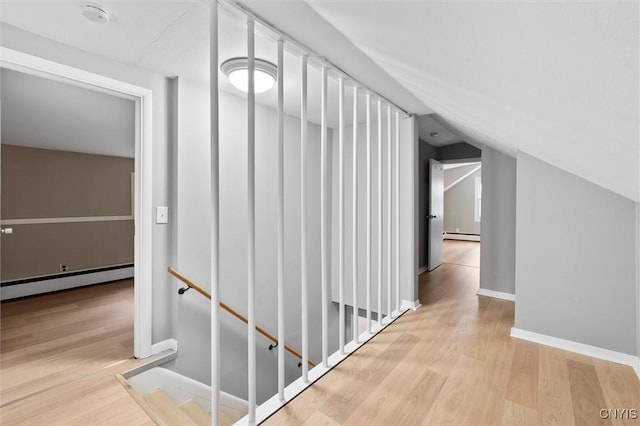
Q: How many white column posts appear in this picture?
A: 11